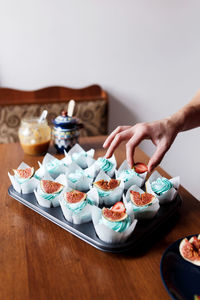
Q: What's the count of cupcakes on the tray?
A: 12